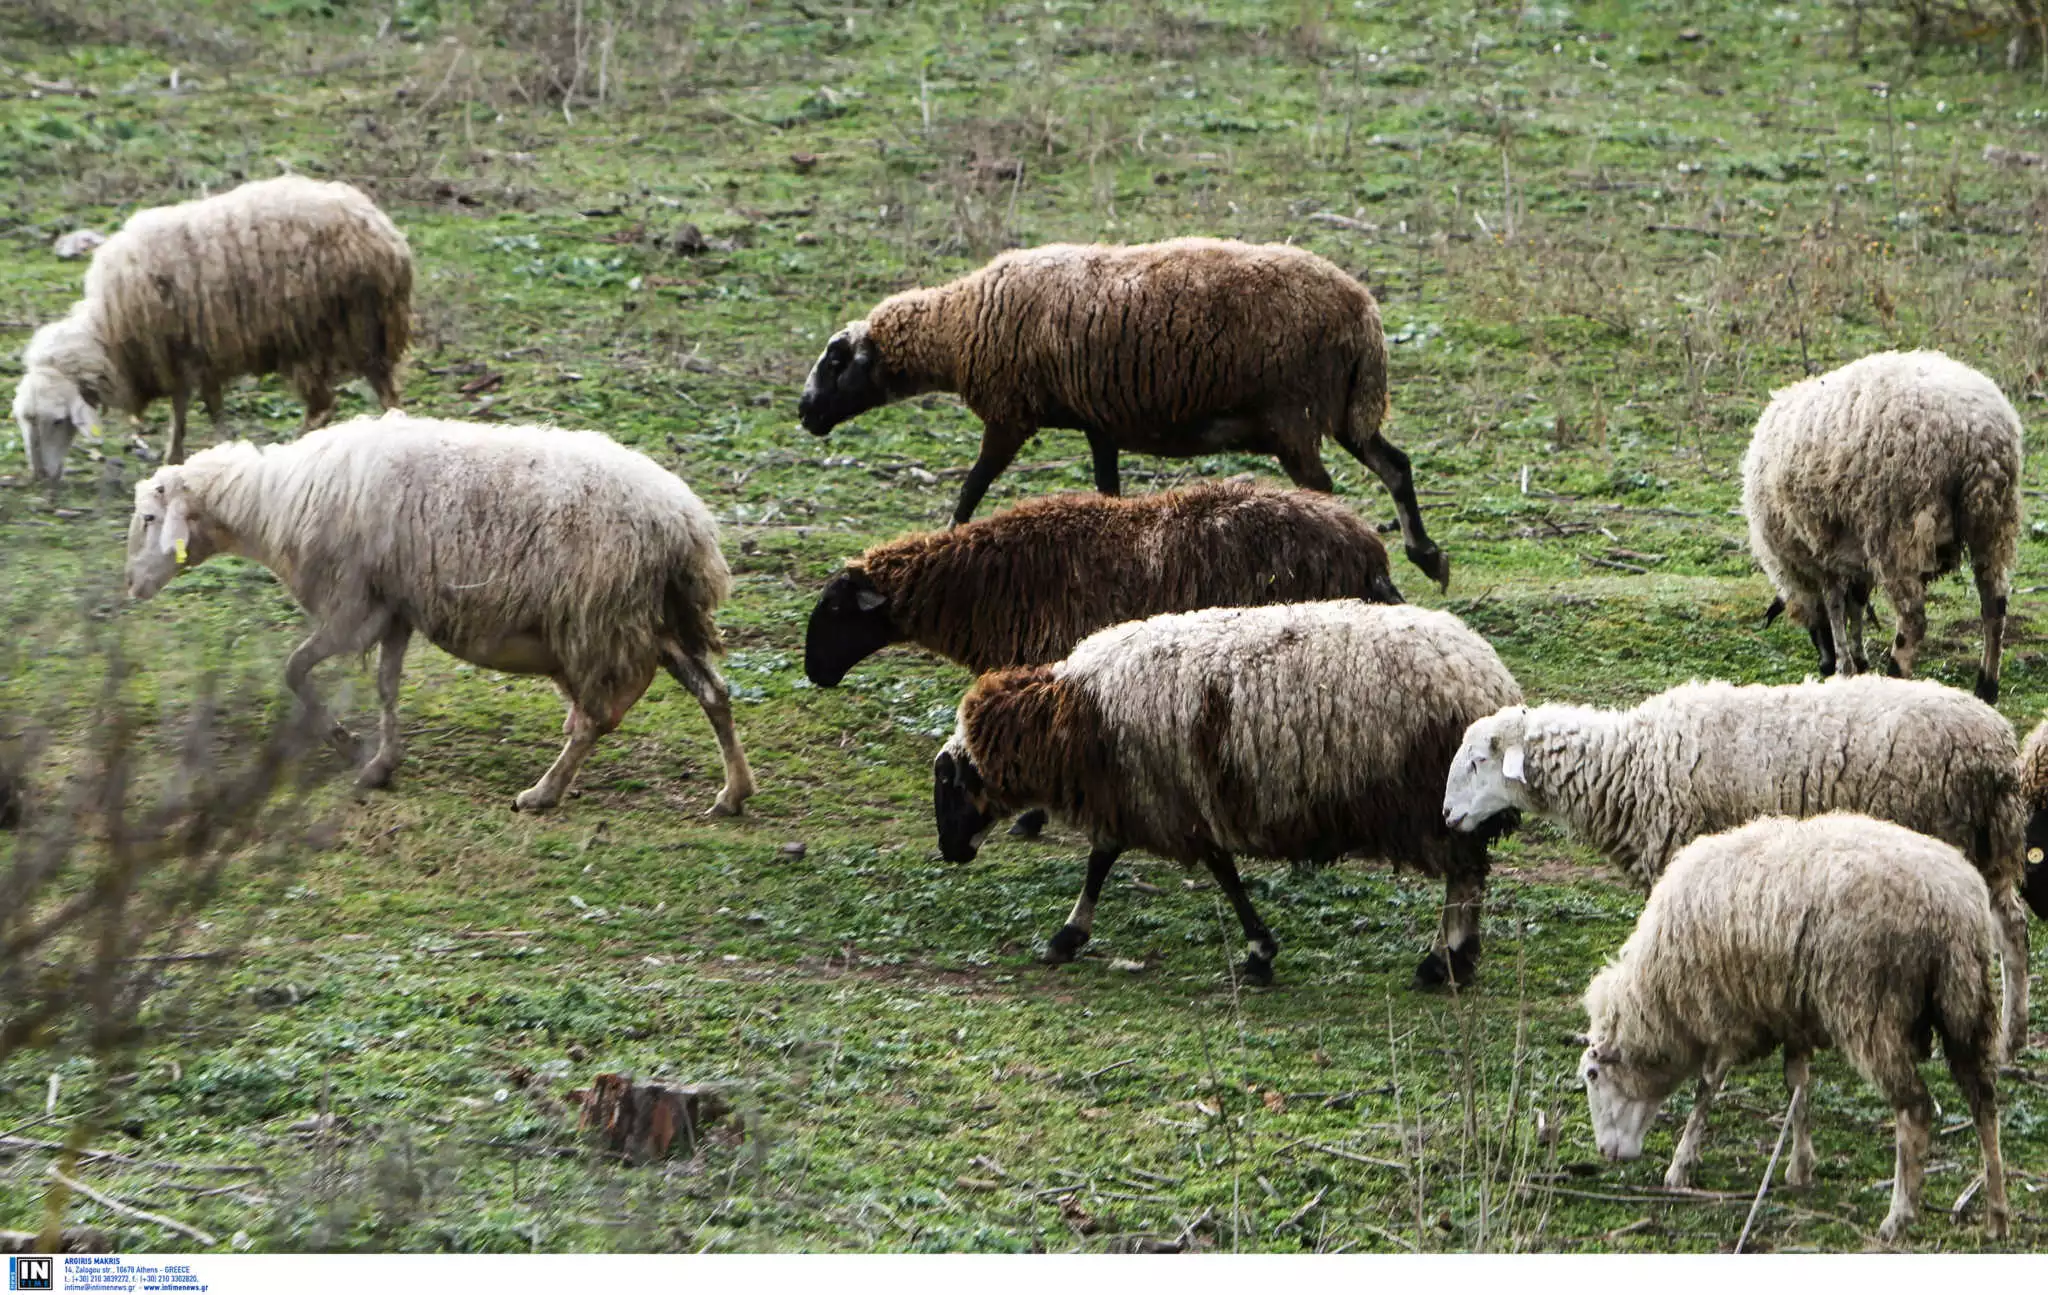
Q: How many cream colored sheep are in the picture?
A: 5